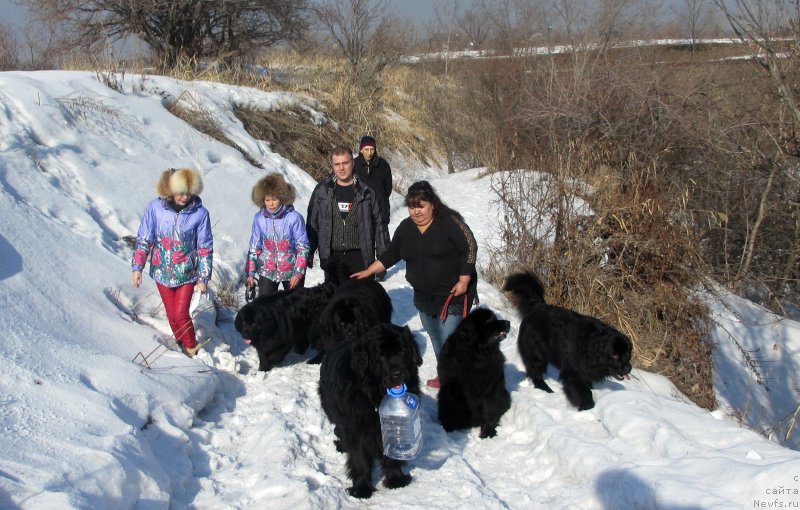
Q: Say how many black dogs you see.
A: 5